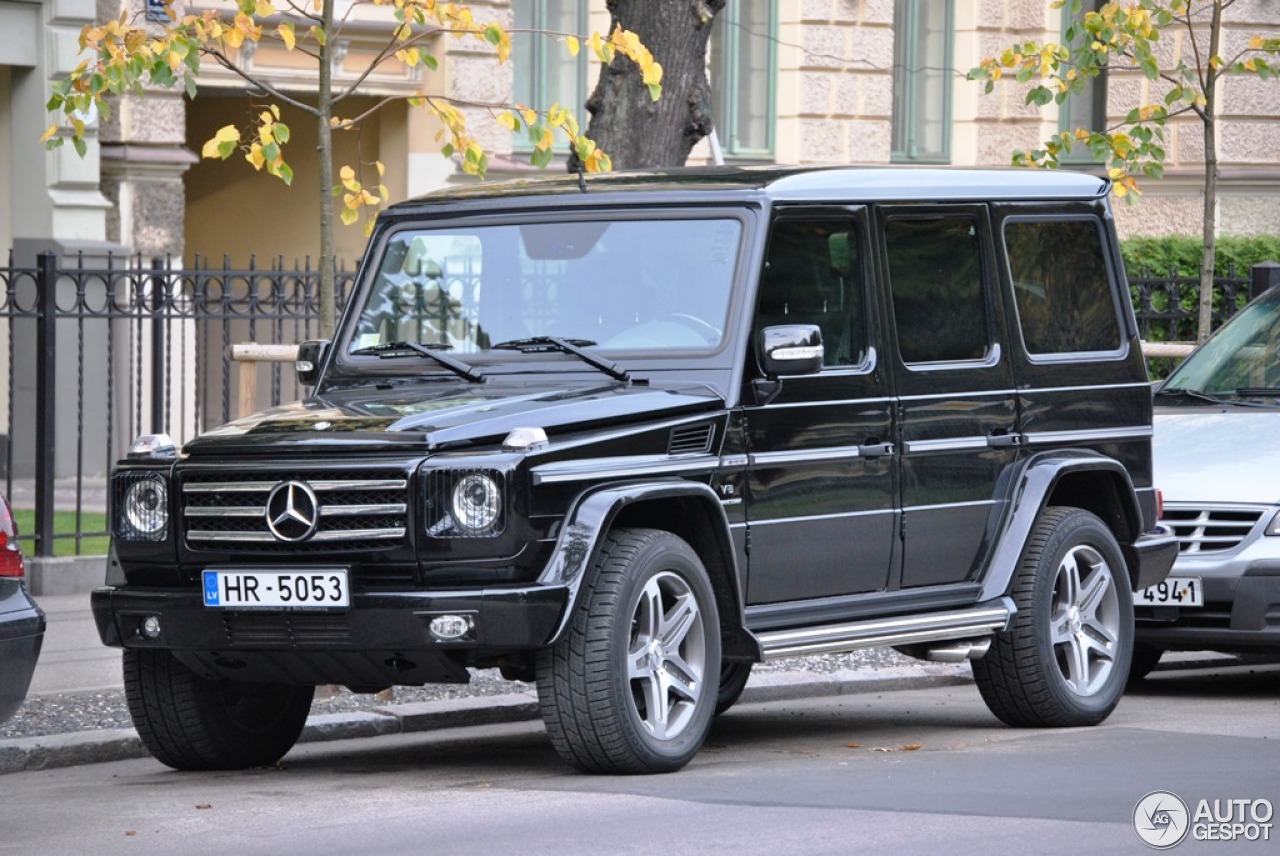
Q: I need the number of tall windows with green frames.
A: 4